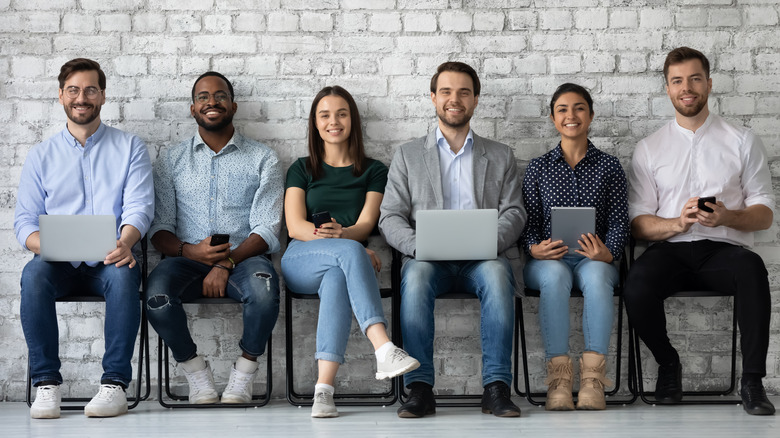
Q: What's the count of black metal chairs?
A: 6